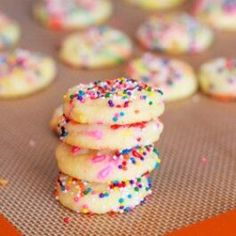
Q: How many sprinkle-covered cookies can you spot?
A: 13